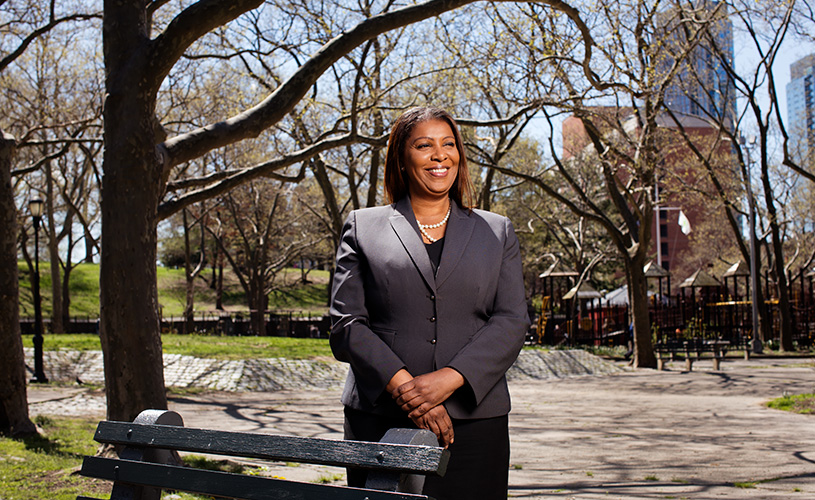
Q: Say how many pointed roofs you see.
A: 5